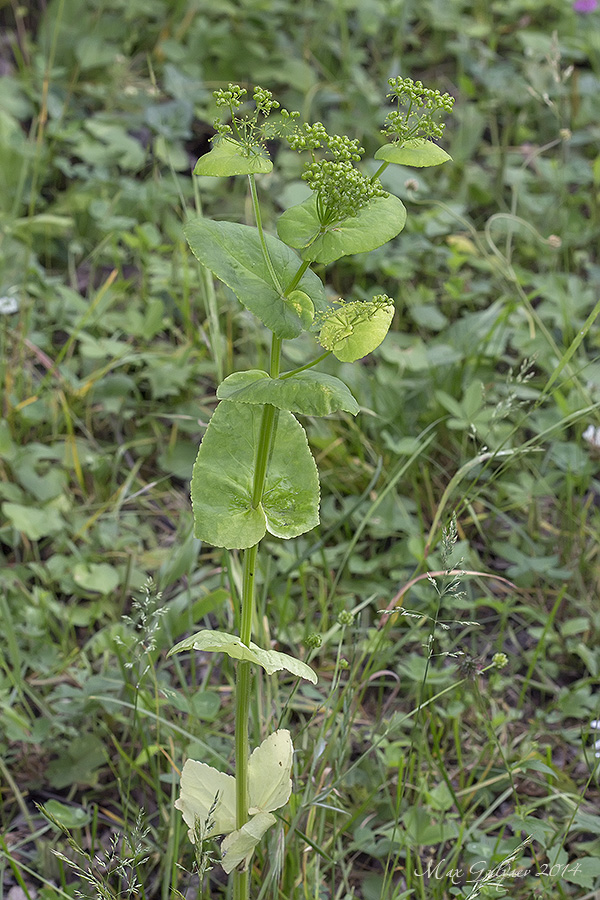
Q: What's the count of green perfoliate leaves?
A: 8